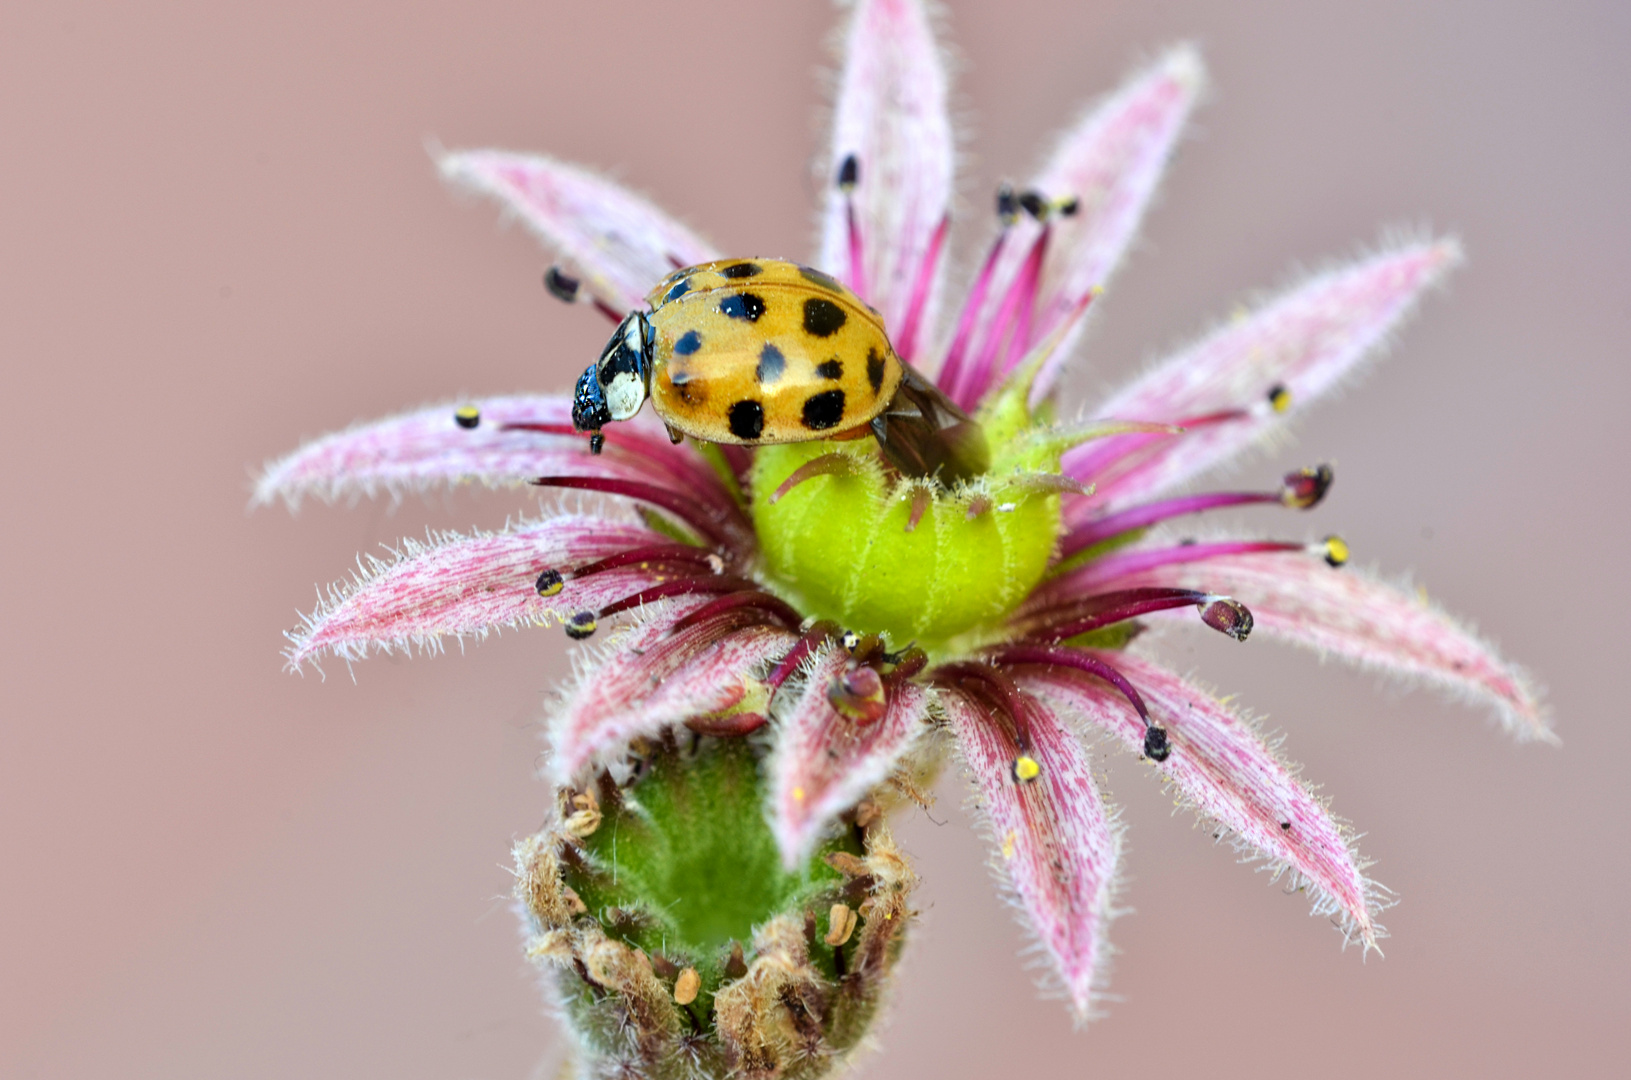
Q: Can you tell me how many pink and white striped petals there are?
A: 11